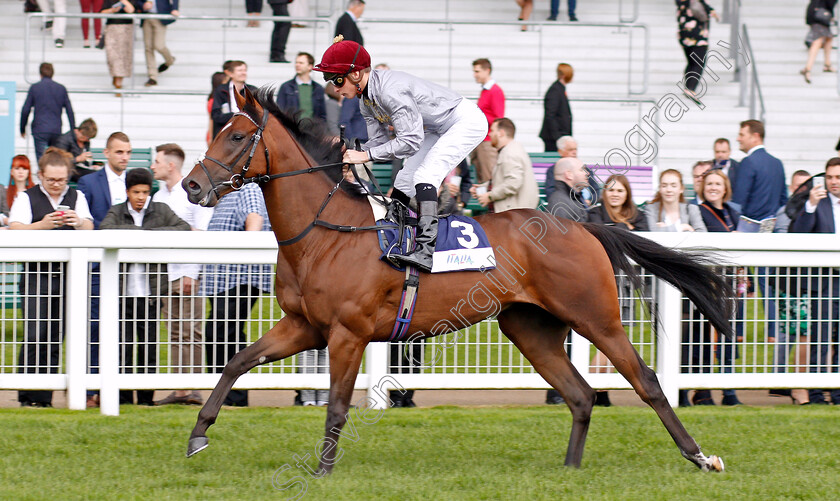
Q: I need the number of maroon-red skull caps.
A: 1